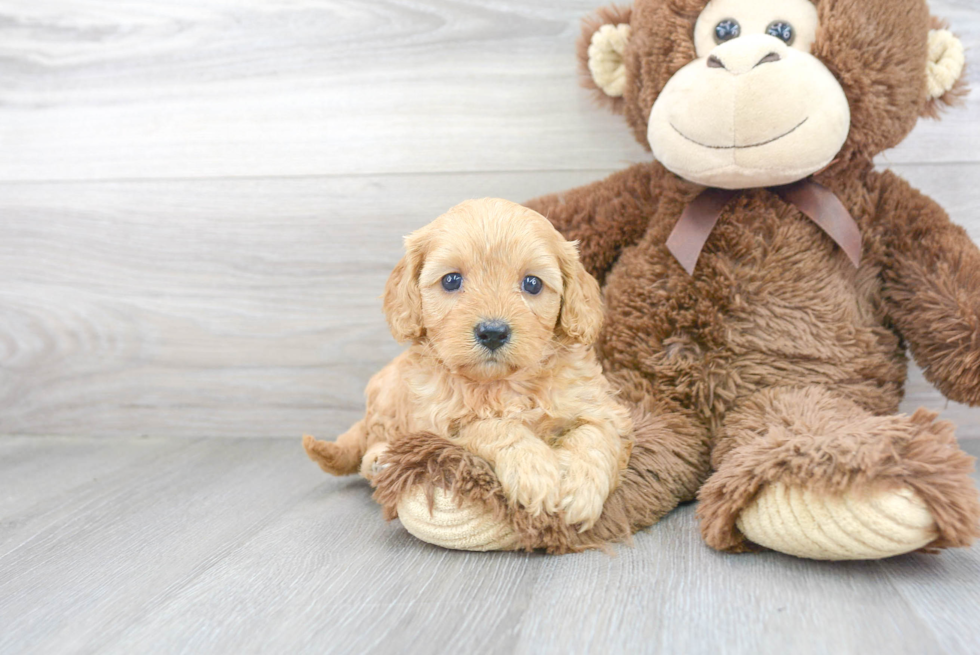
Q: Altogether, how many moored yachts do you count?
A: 0